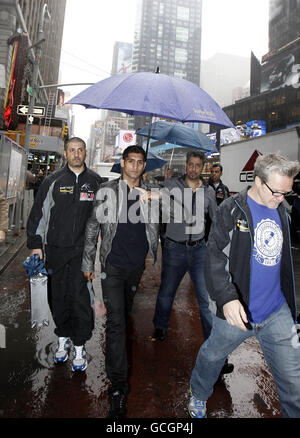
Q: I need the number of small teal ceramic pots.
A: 0